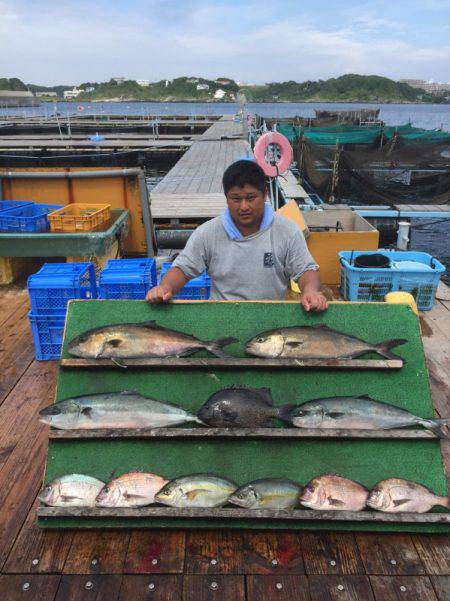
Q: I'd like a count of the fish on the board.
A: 11